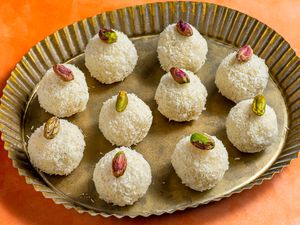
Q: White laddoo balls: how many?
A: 10